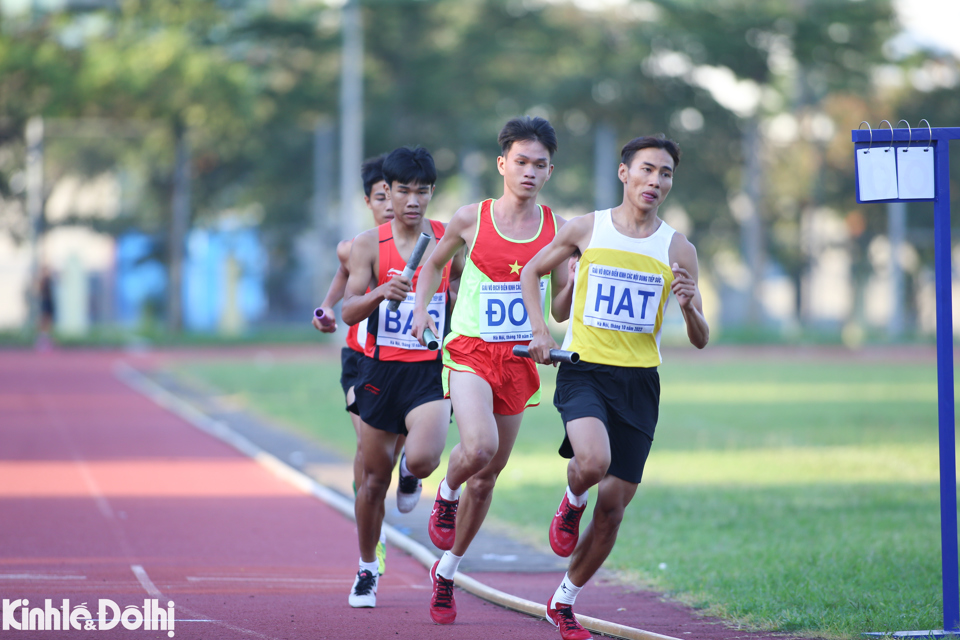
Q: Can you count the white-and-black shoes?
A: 2